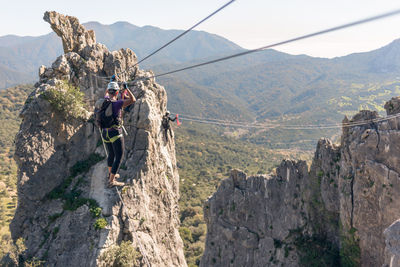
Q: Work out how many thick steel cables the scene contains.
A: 2